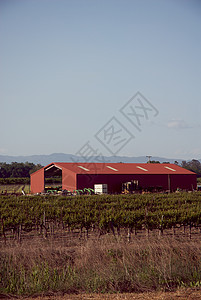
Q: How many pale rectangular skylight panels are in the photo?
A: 4